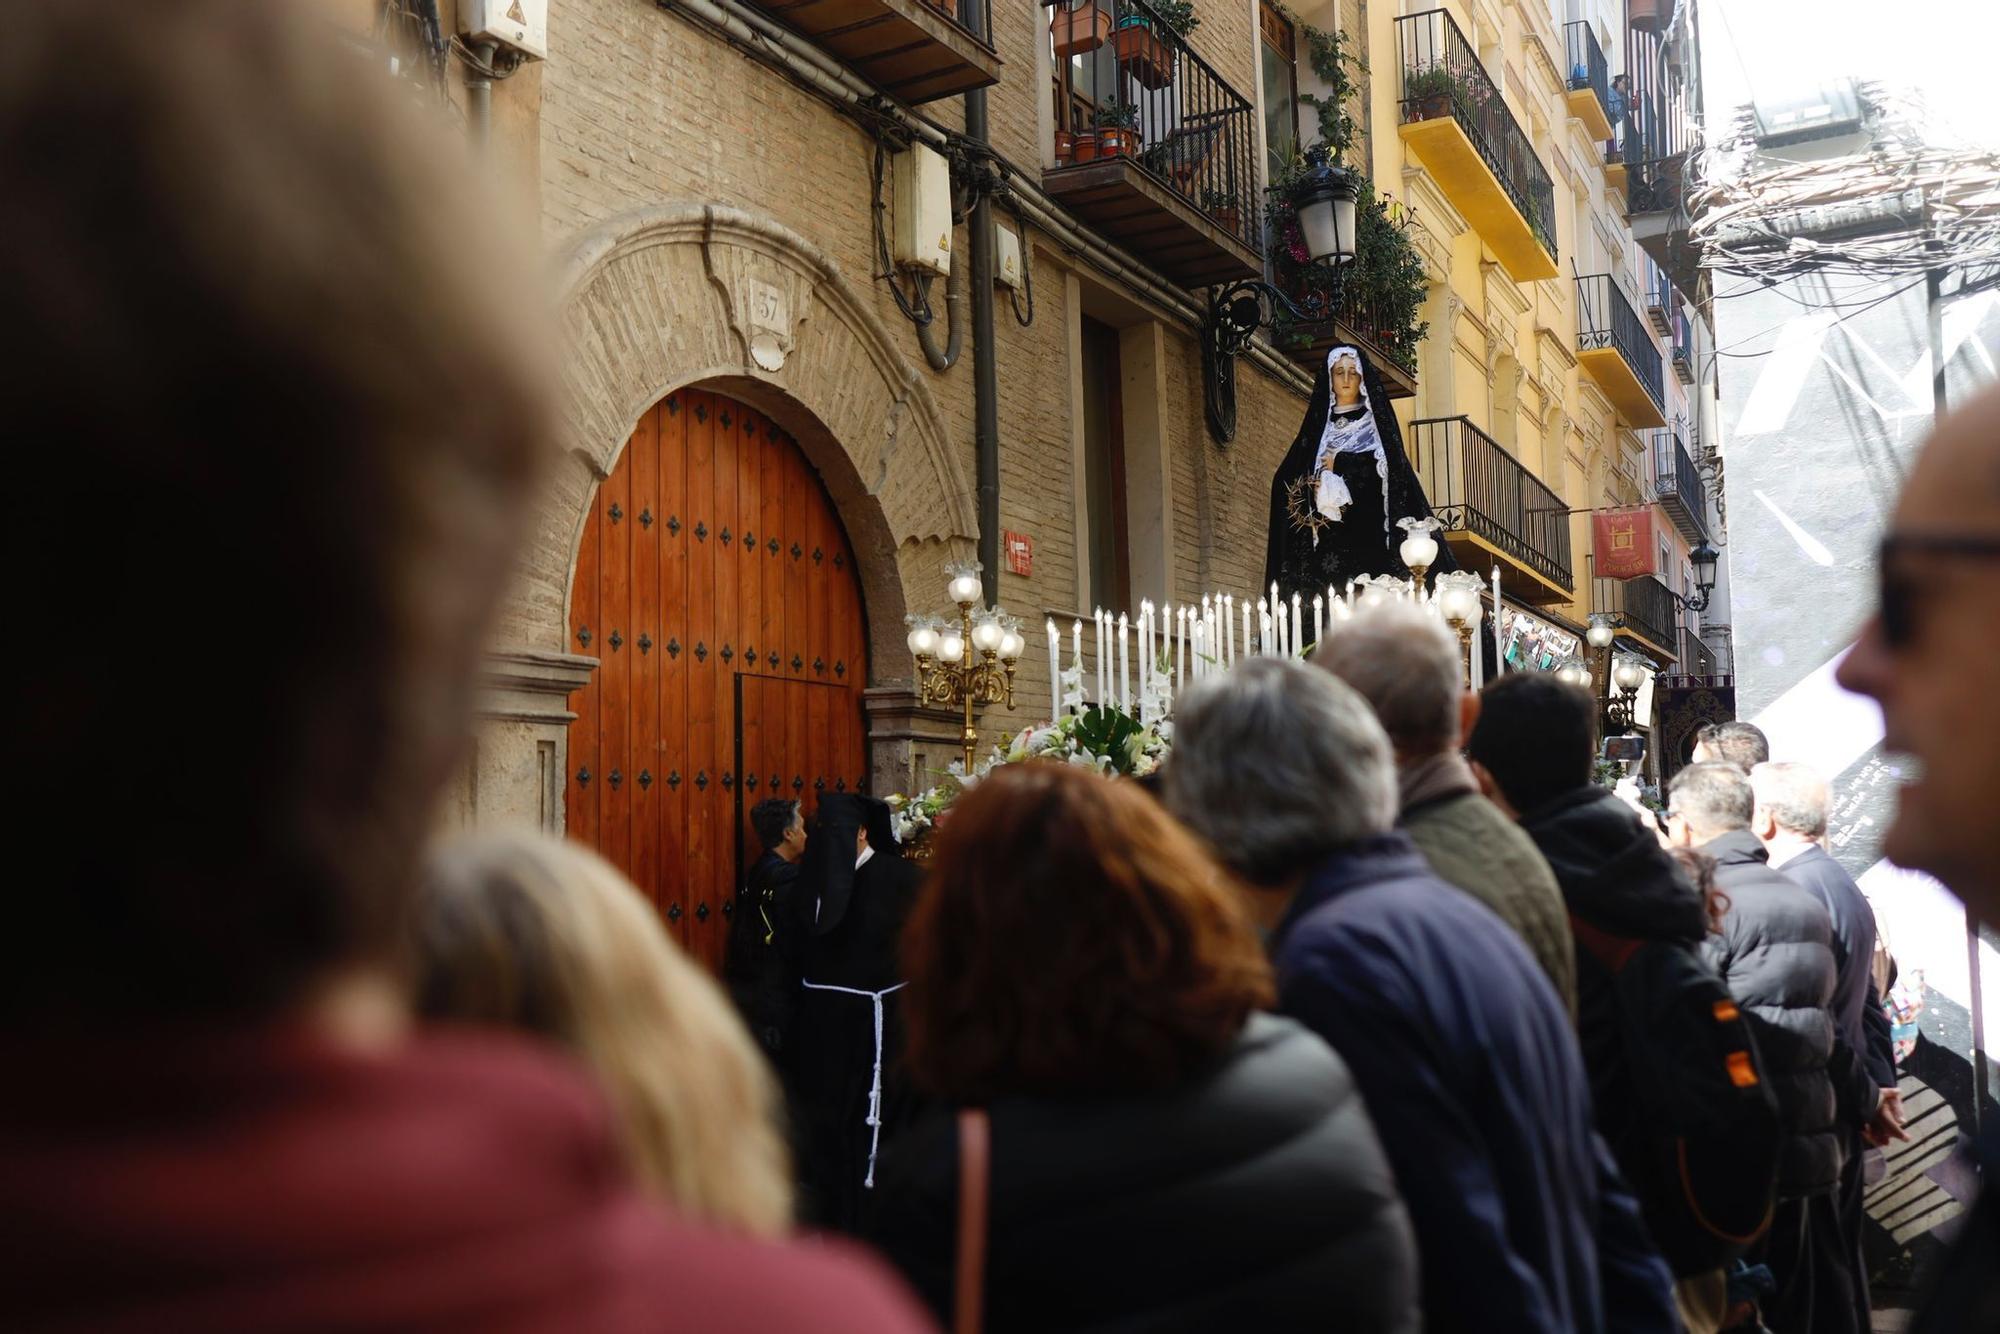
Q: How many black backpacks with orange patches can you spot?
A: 1